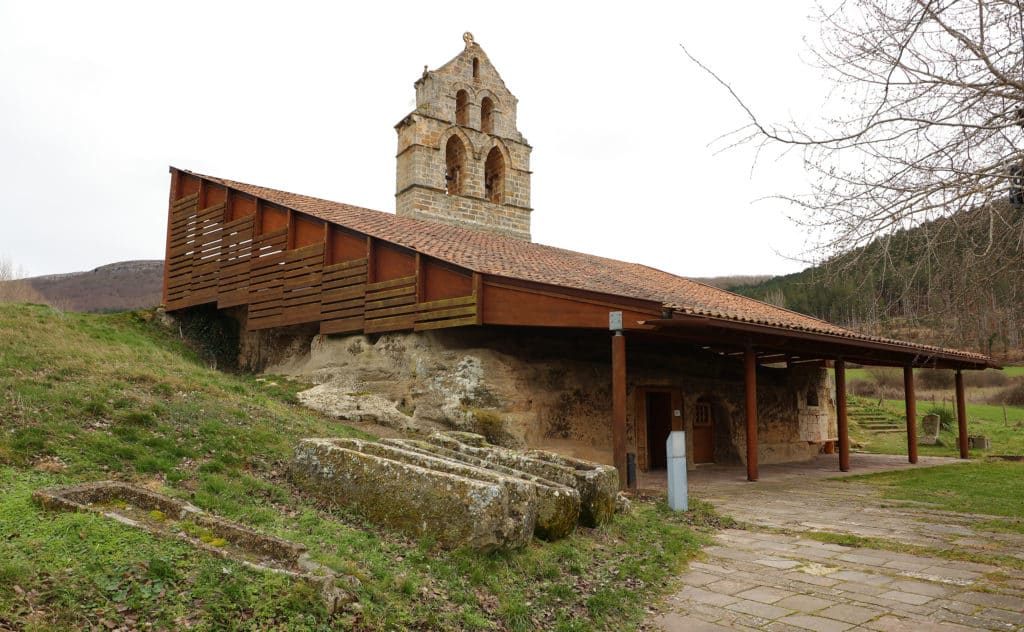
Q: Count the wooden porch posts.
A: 5